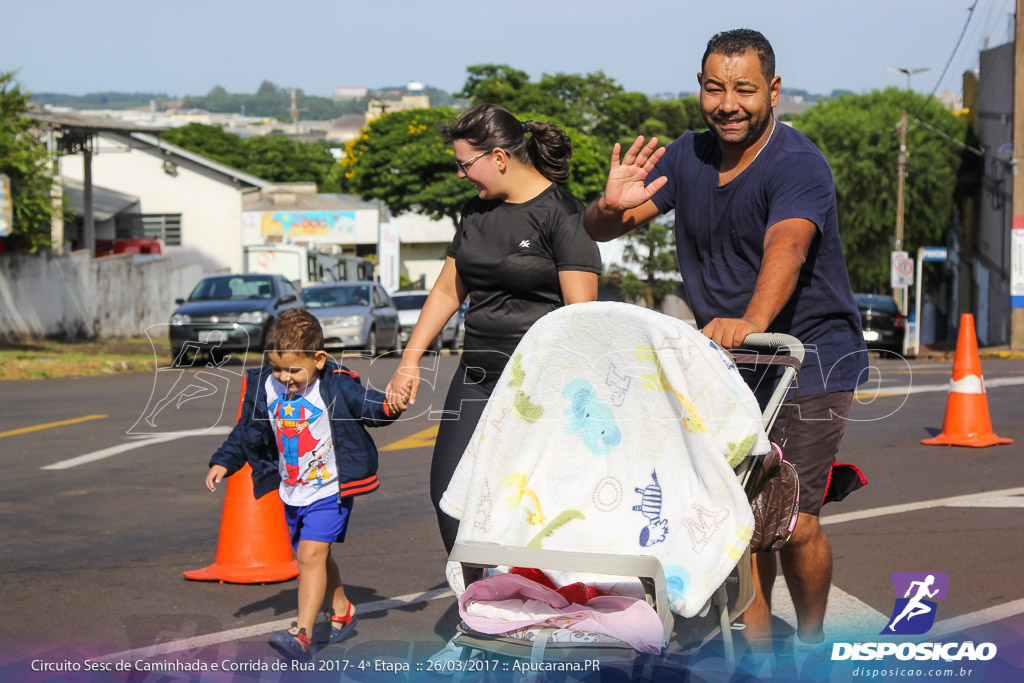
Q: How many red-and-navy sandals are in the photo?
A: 2